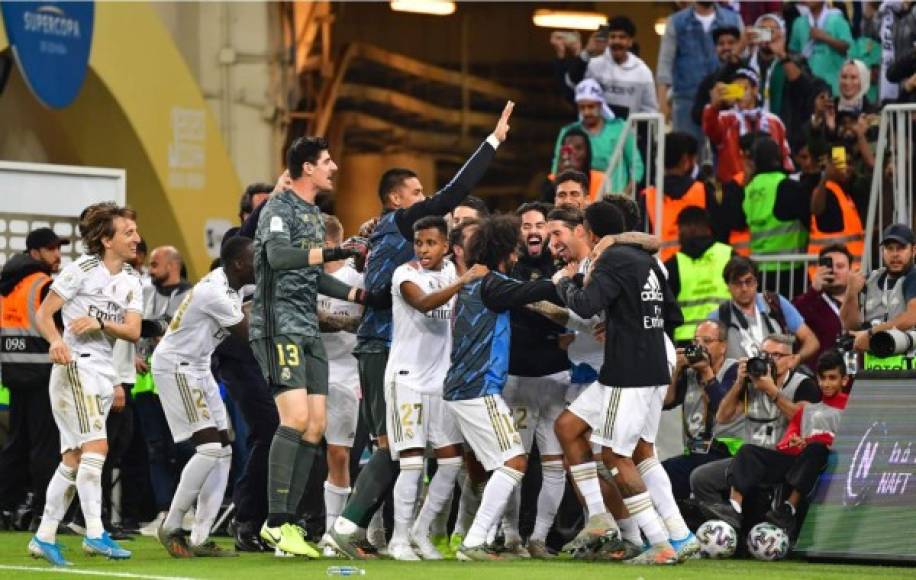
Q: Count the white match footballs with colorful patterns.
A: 2